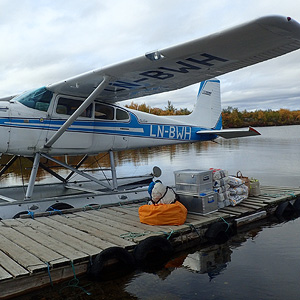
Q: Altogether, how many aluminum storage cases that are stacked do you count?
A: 2